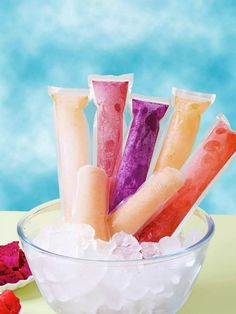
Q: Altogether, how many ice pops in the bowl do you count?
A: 7